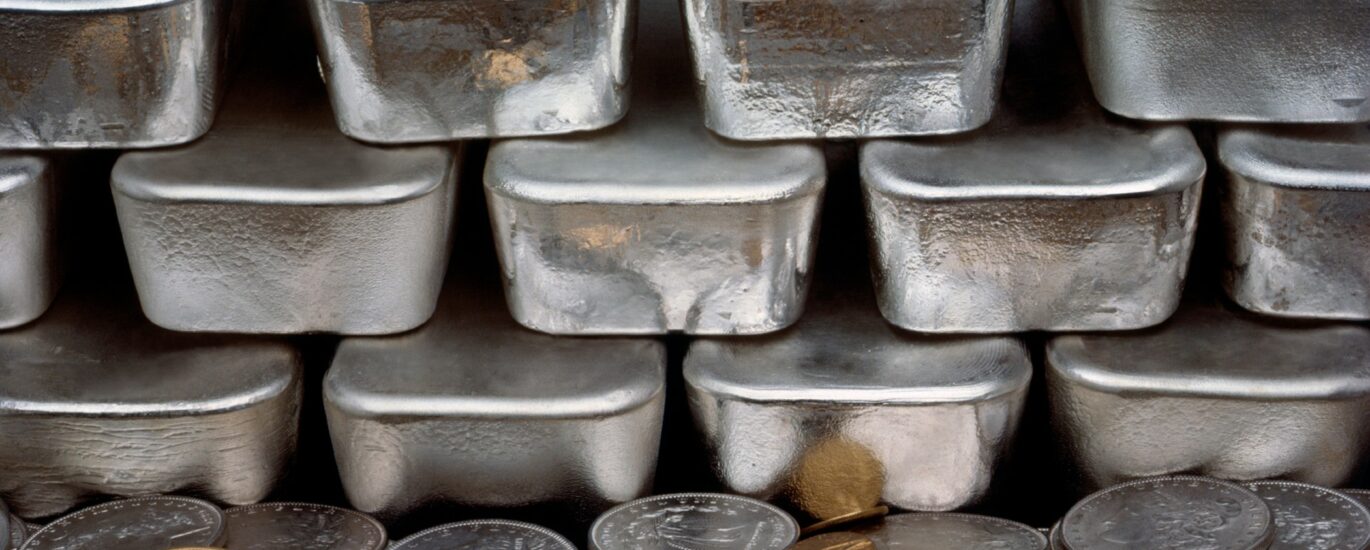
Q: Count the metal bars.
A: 13